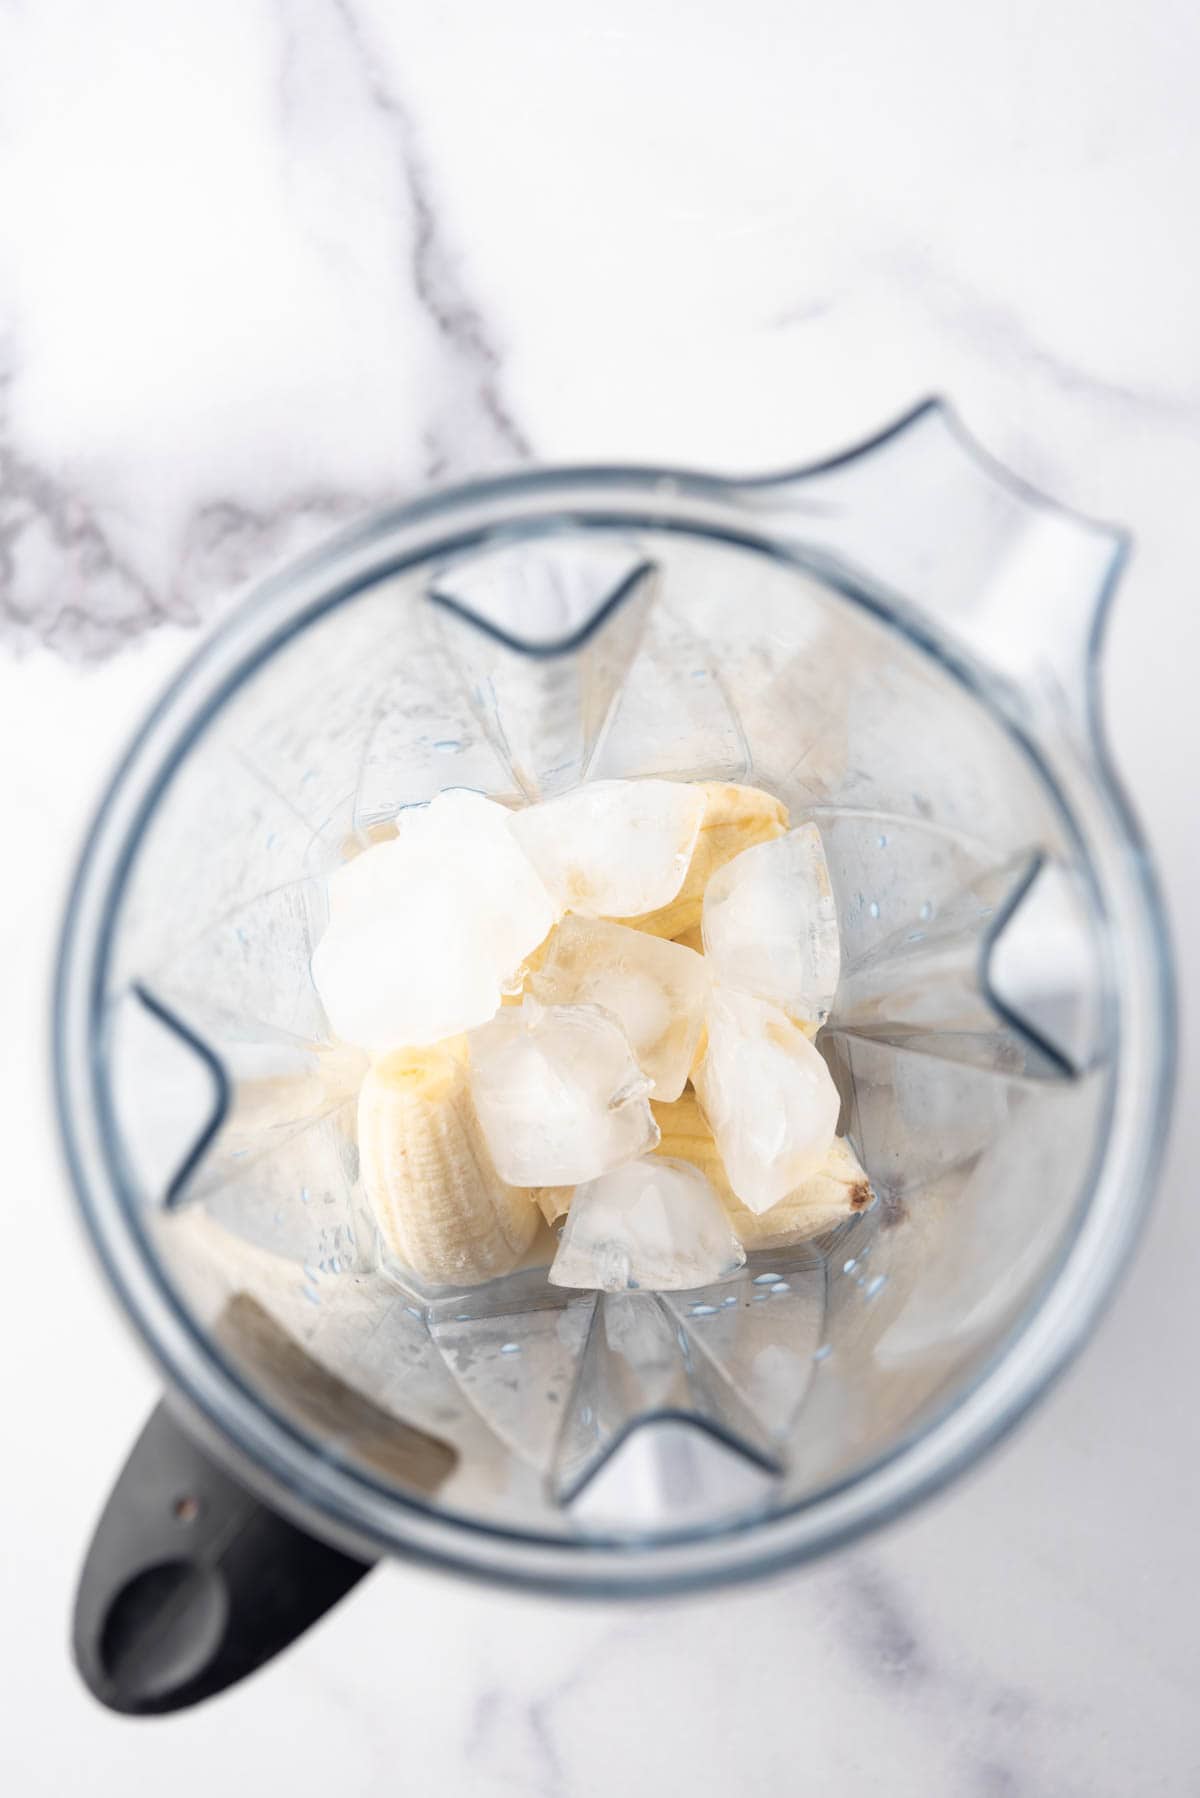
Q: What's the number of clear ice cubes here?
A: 6